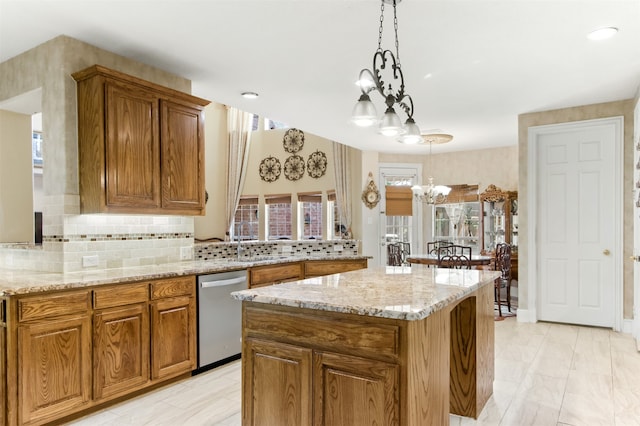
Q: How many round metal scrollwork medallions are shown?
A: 4